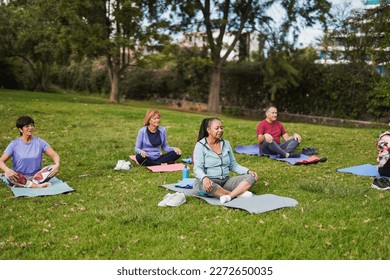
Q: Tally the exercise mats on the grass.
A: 5